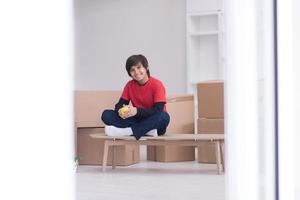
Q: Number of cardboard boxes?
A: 6